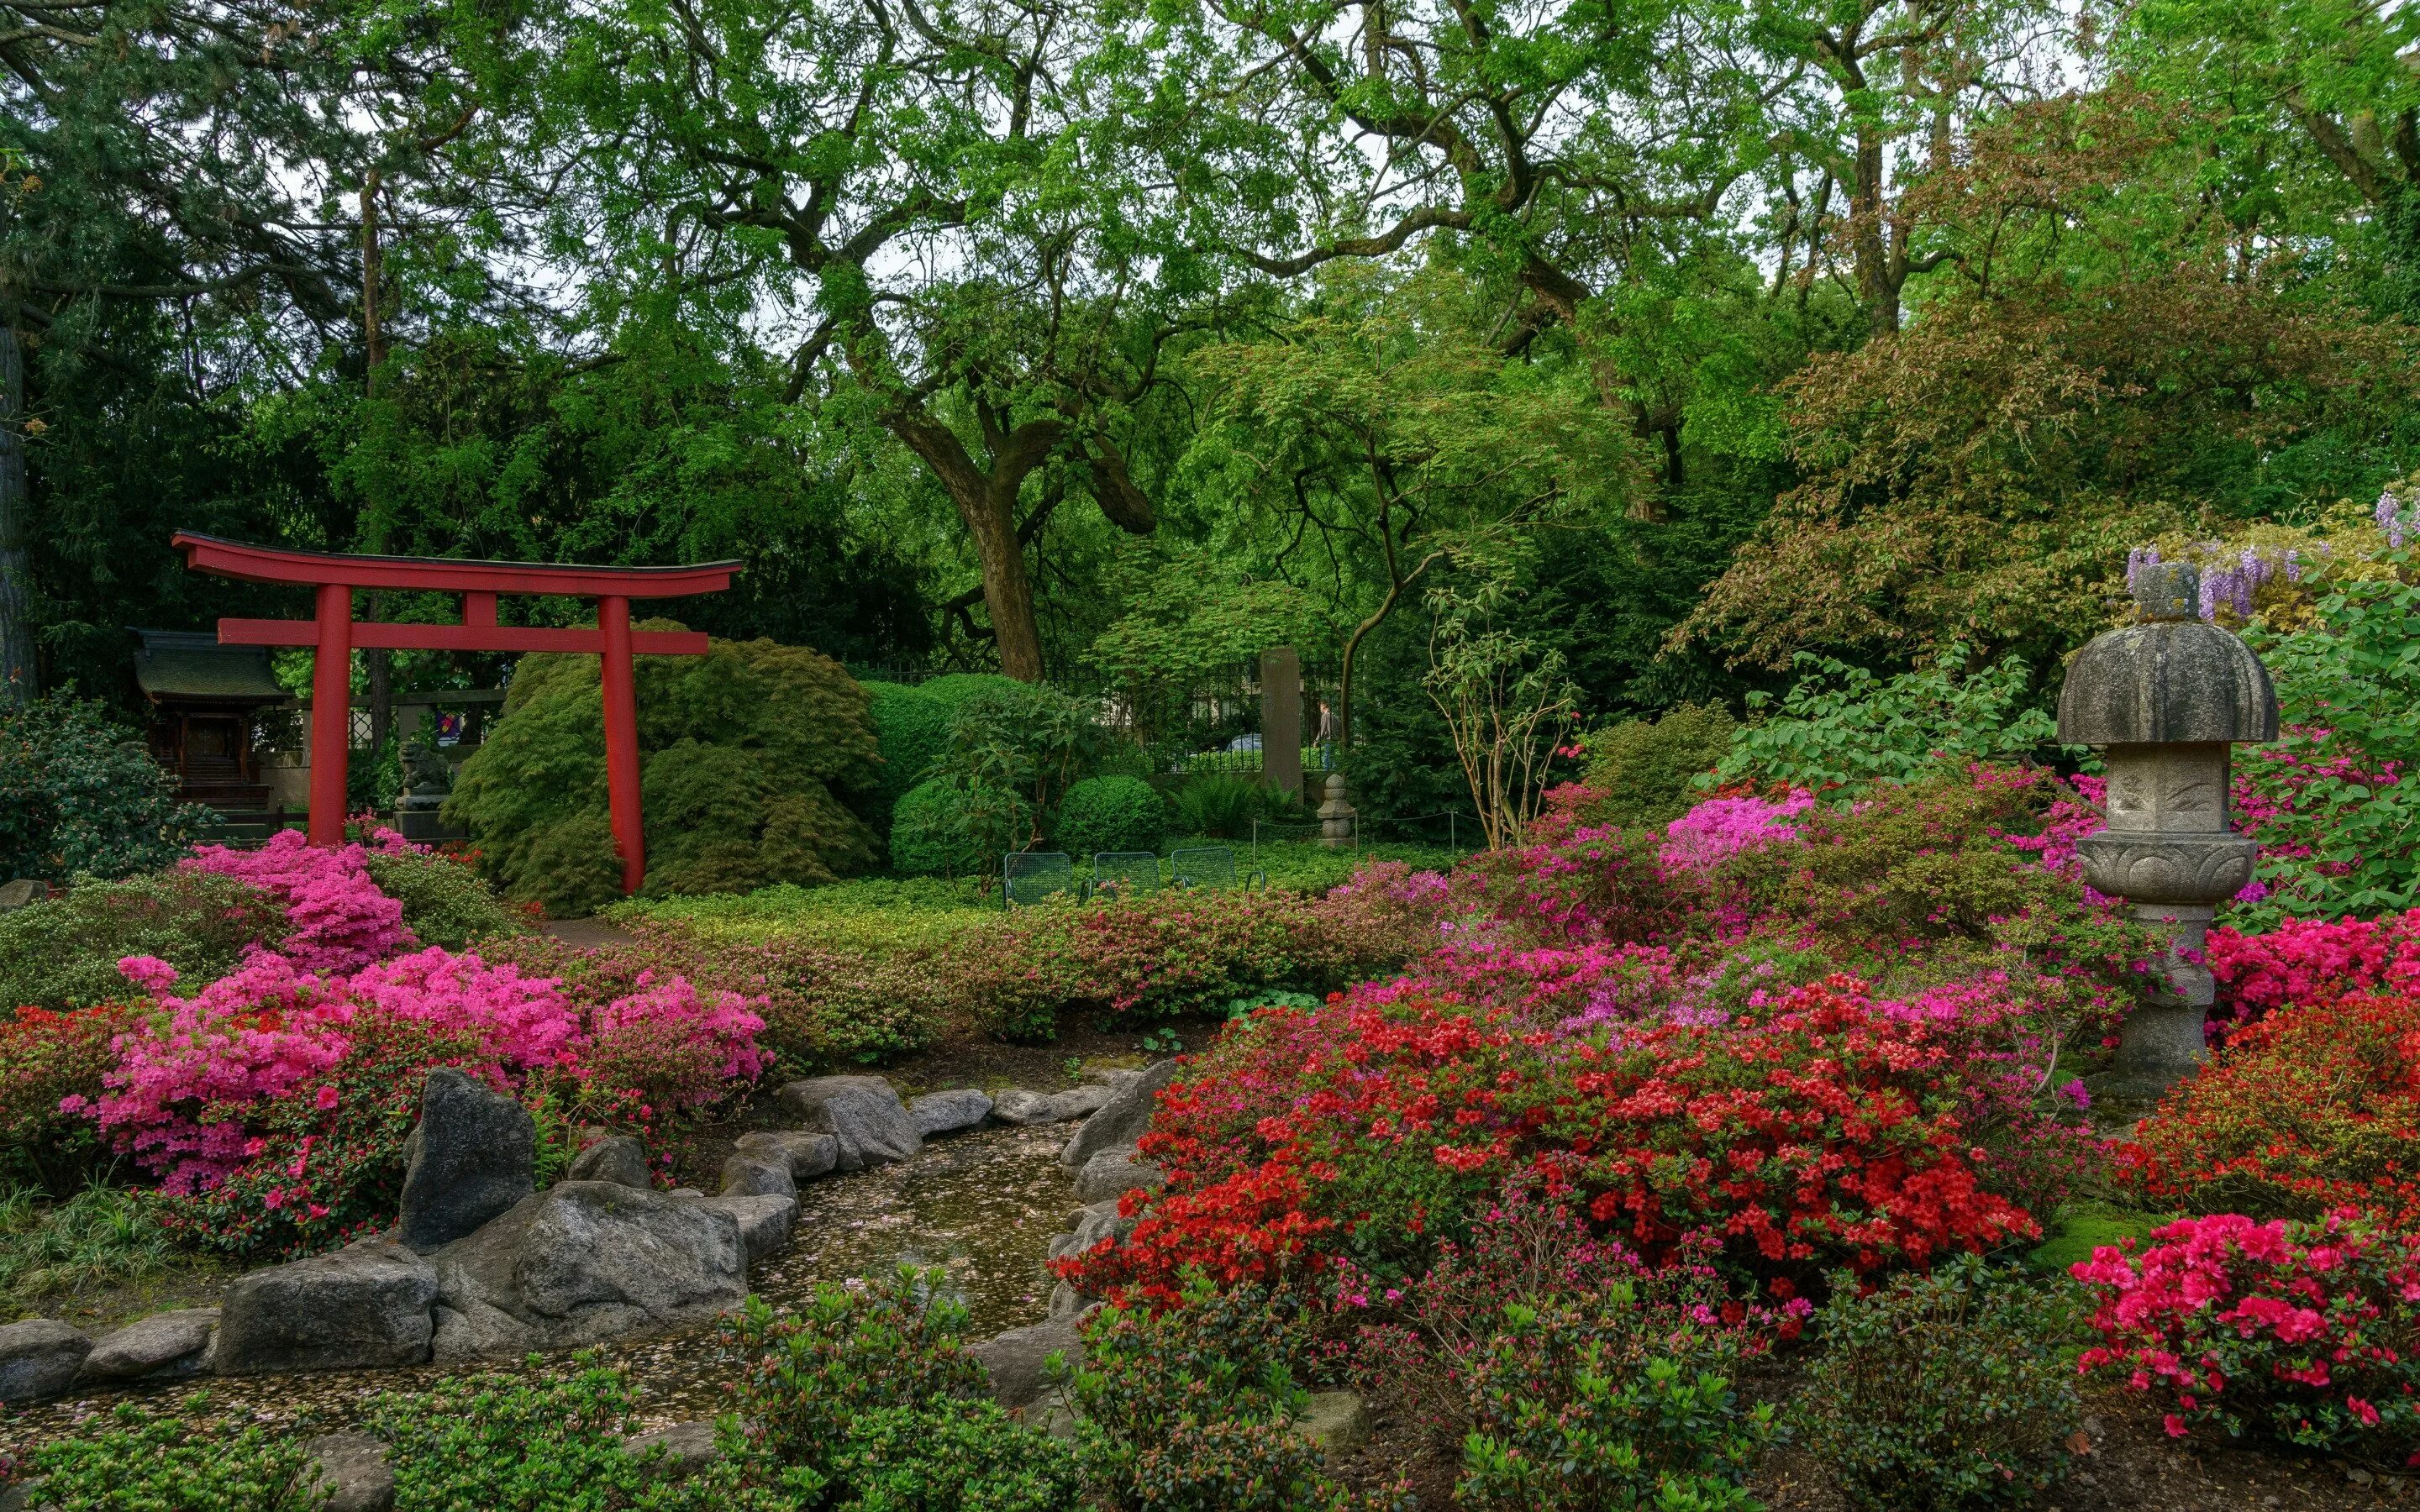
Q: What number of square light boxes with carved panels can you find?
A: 1